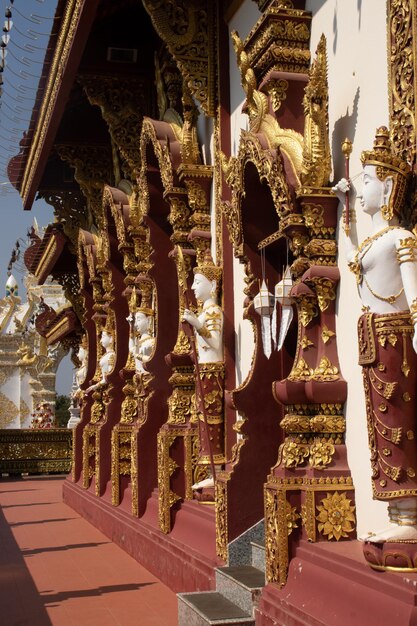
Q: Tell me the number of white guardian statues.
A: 5